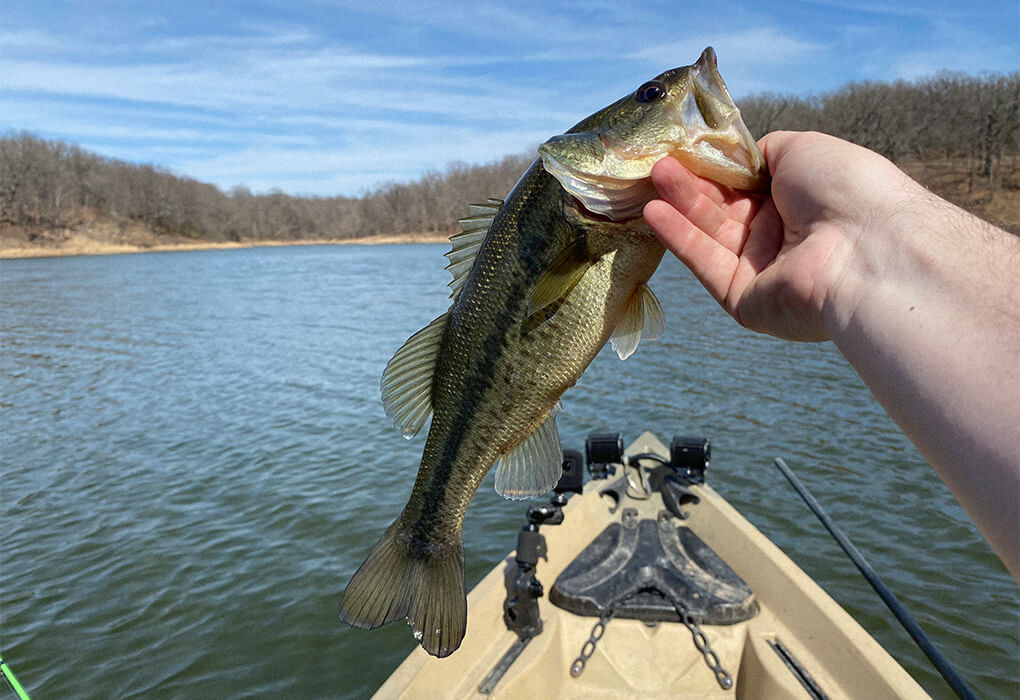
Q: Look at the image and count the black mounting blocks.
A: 2